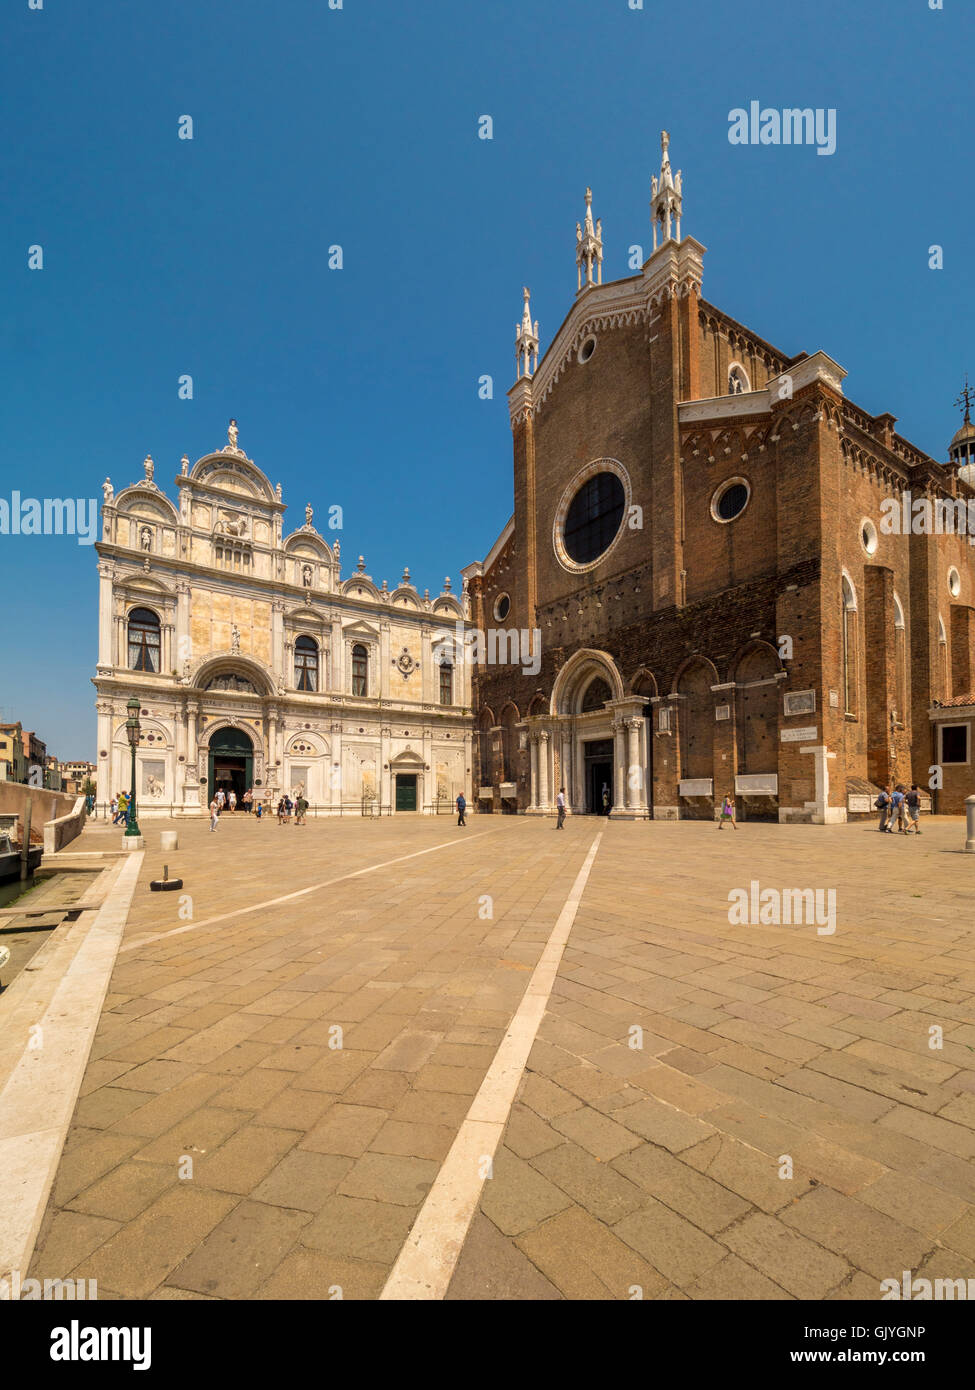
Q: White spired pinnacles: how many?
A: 3